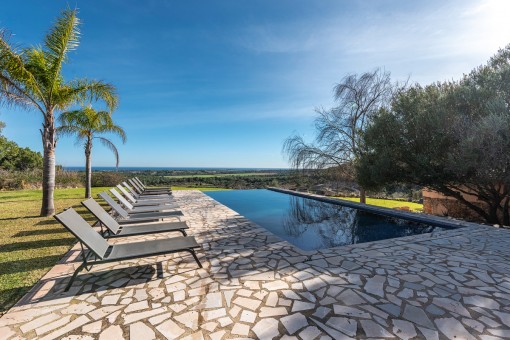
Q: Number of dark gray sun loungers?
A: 9